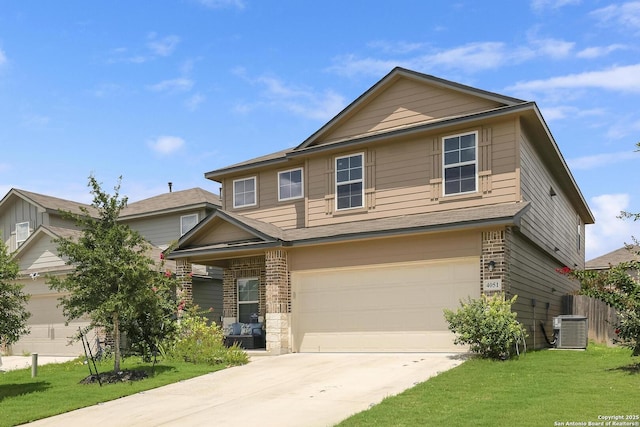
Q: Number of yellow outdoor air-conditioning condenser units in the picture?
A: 0